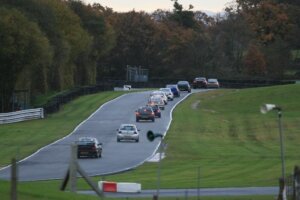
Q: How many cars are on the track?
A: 11